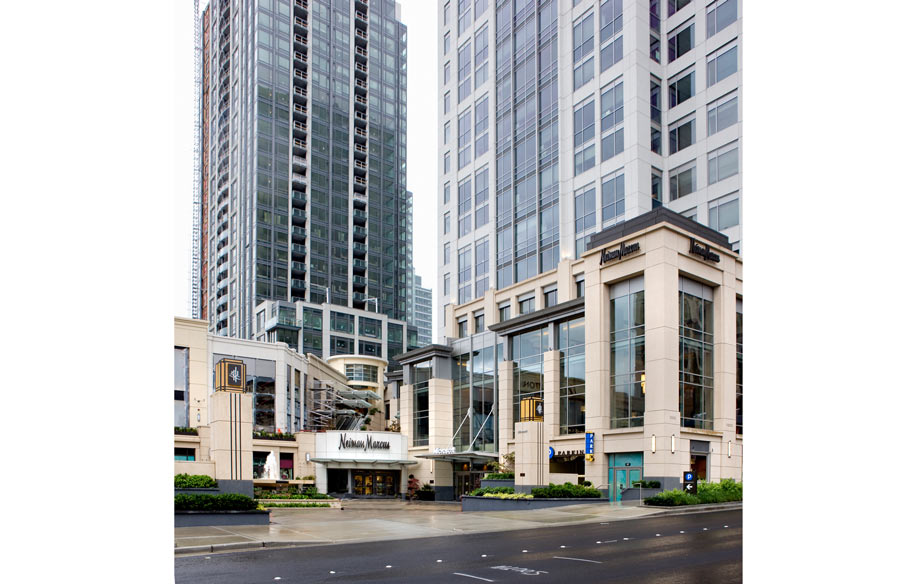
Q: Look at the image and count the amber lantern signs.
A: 2